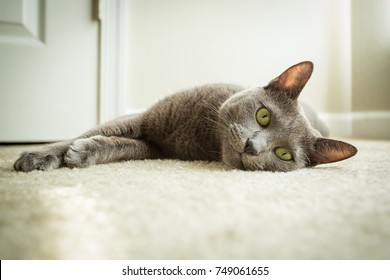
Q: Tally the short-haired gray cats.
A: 1